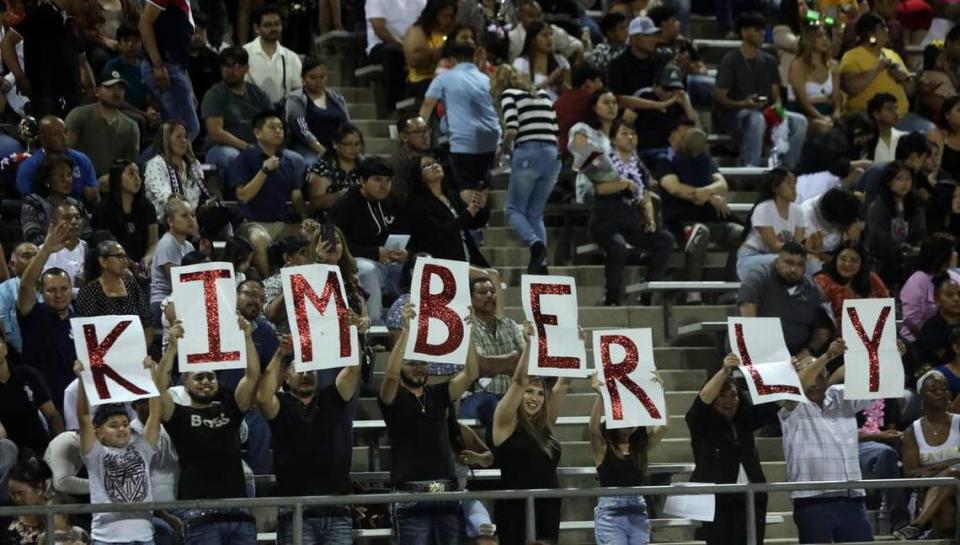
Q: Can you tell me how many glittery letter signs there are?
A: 8